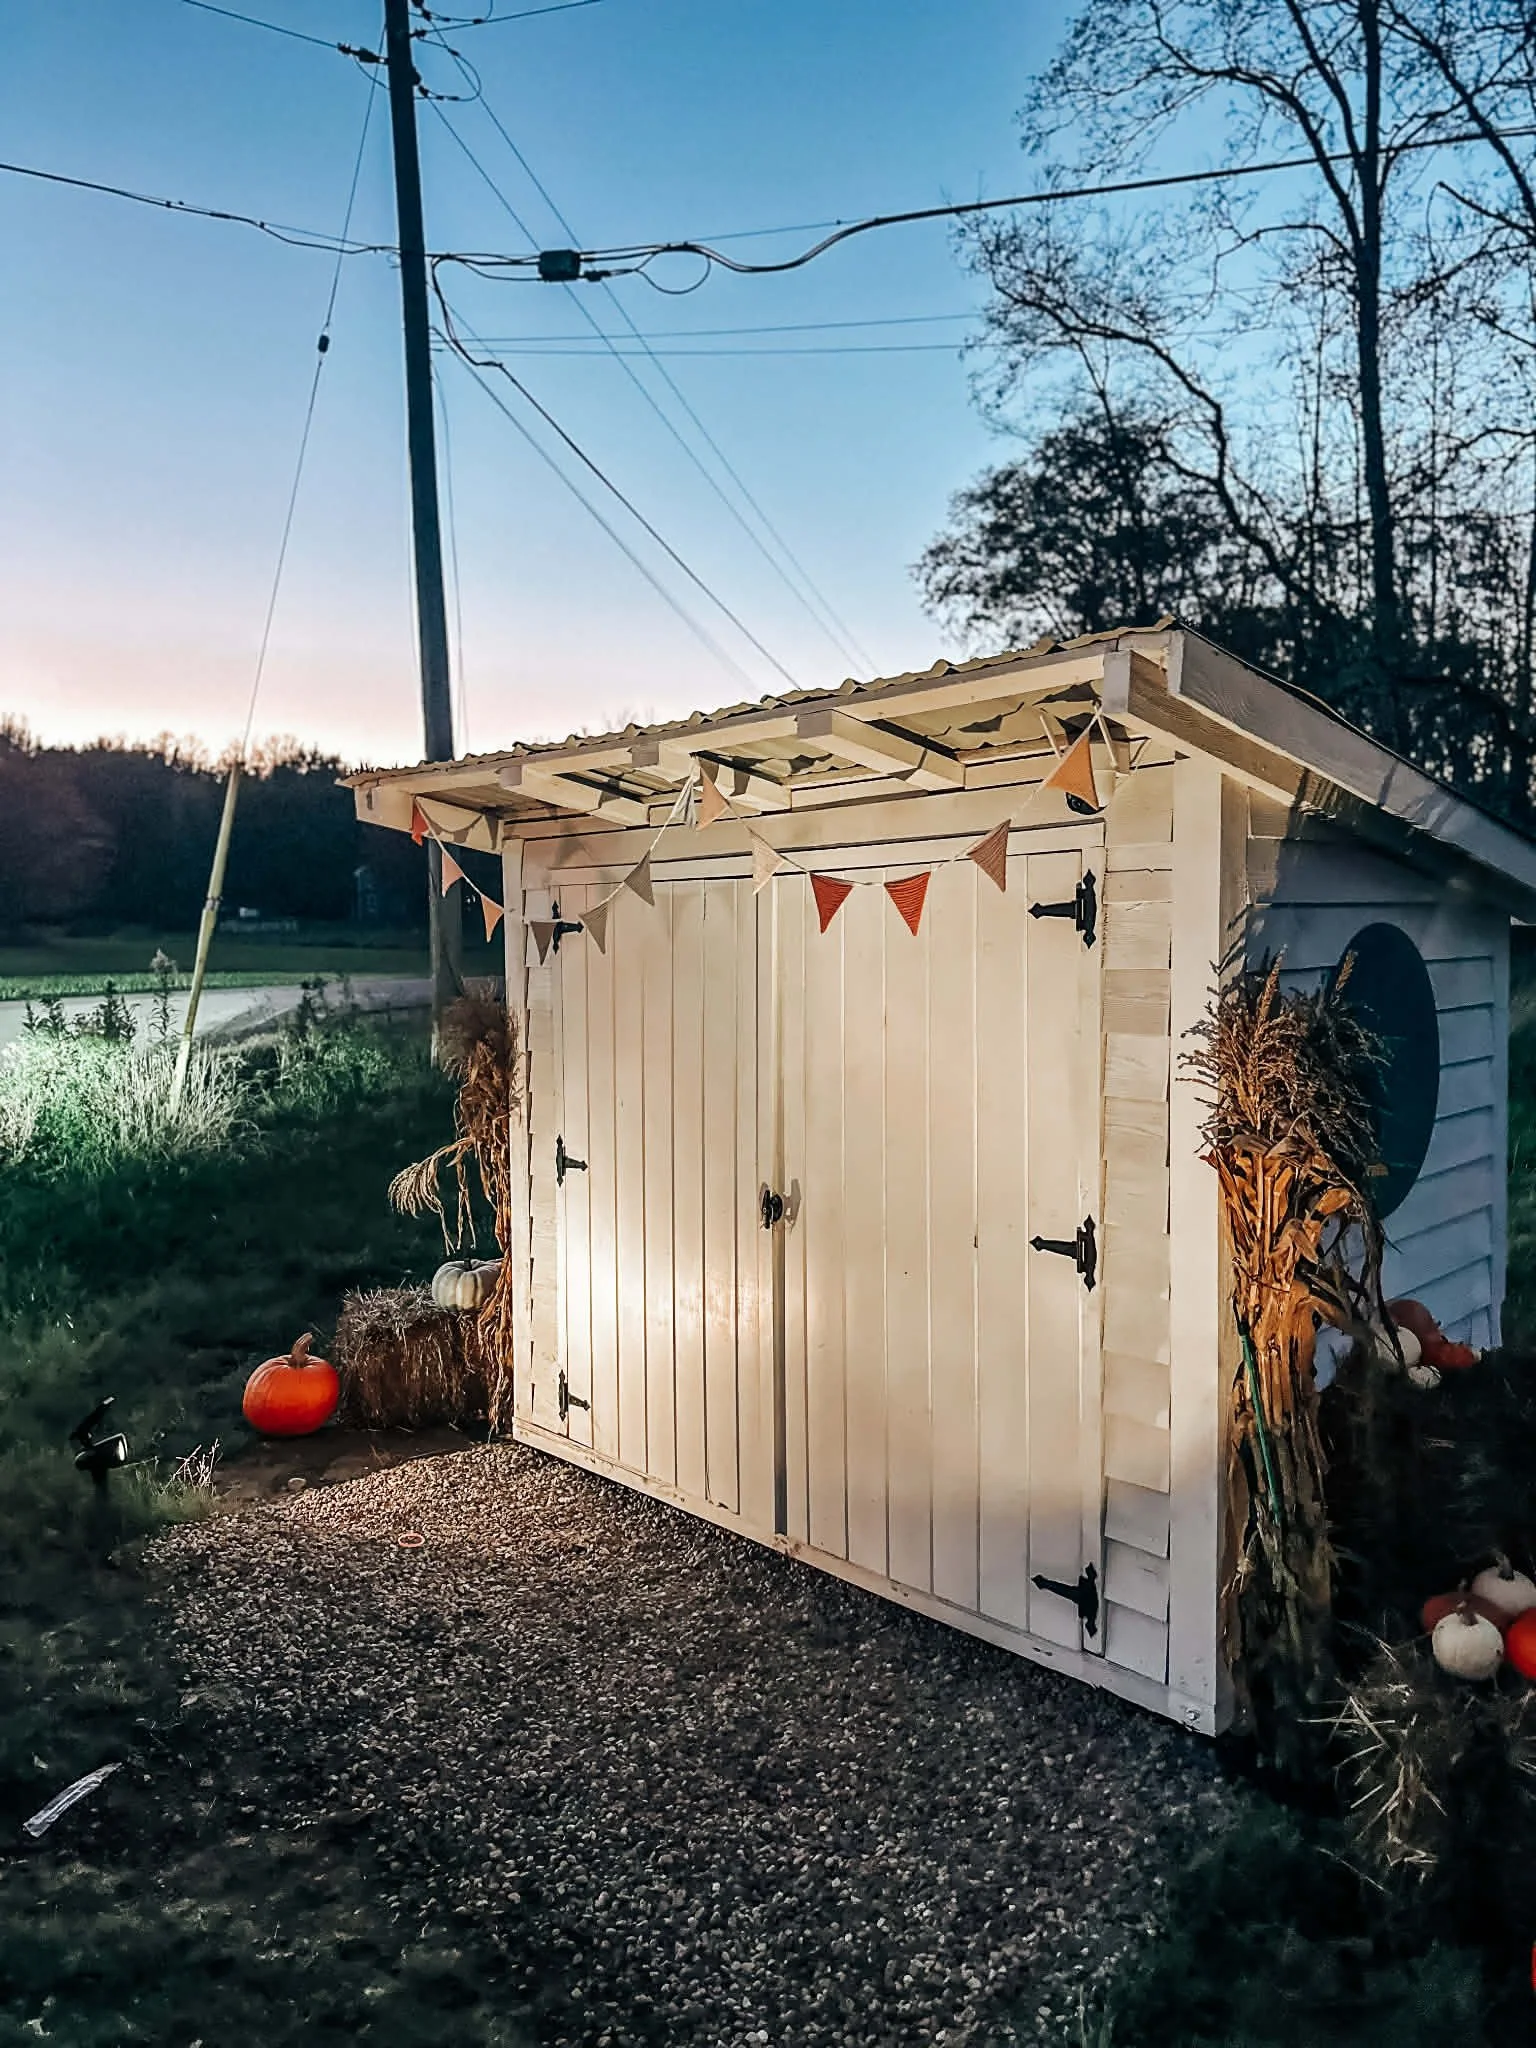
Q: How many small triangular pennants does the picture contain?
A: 13